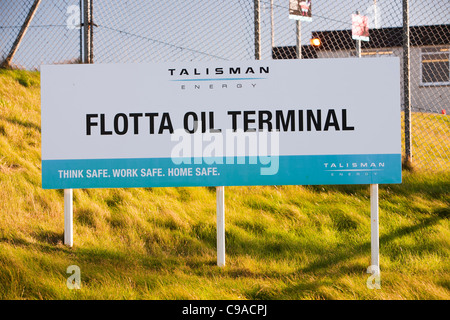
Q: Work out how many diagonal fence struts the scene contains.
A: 1